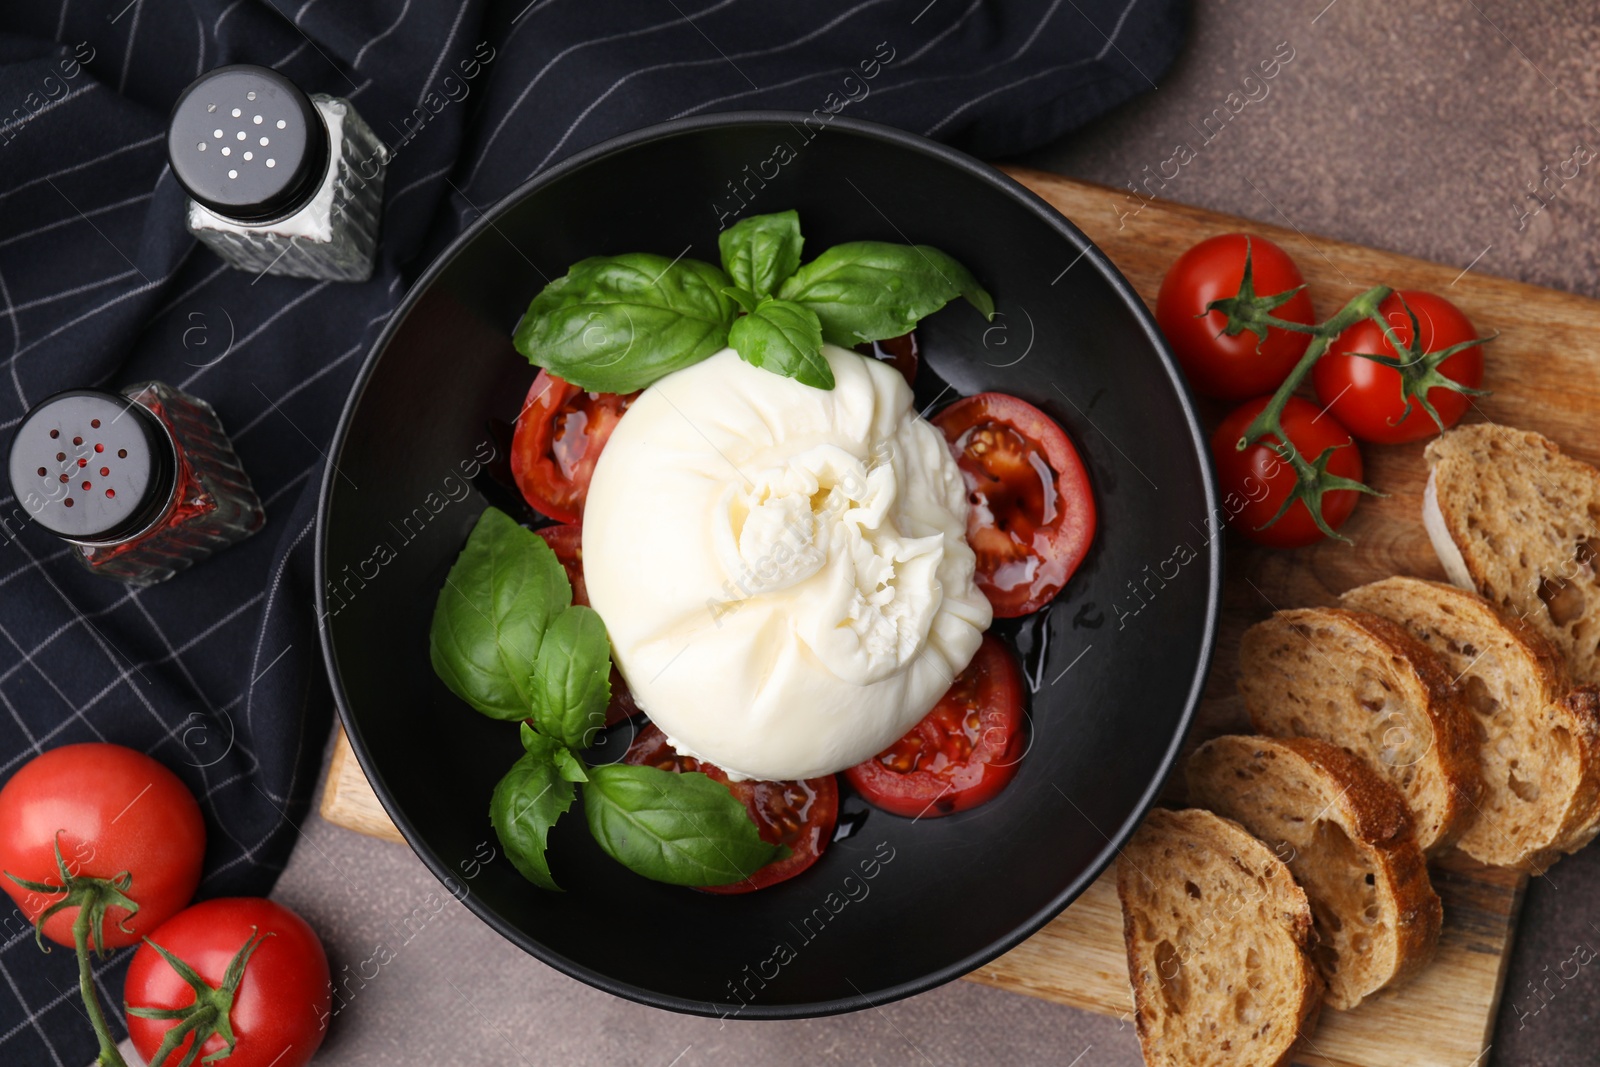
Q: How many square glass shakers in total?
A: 2